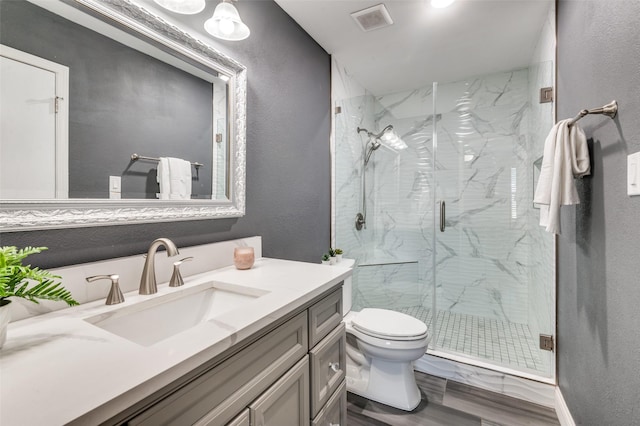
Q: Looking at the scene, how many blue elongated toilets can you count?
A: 0